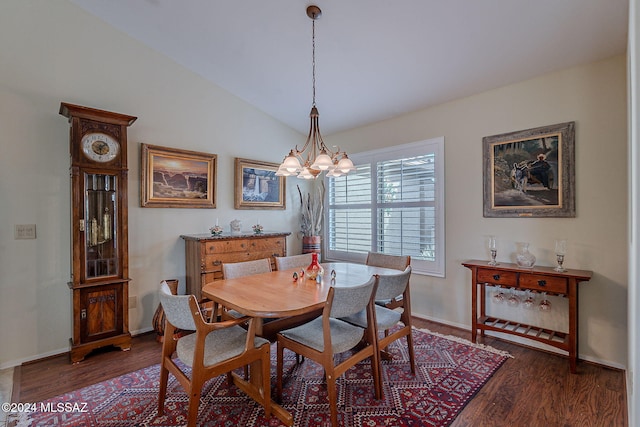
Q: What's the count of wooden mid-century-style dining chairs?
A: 6